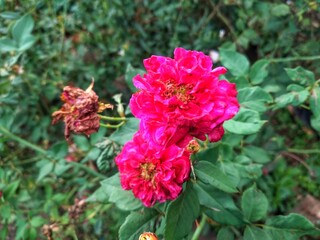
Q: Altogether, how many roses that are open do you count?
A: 2